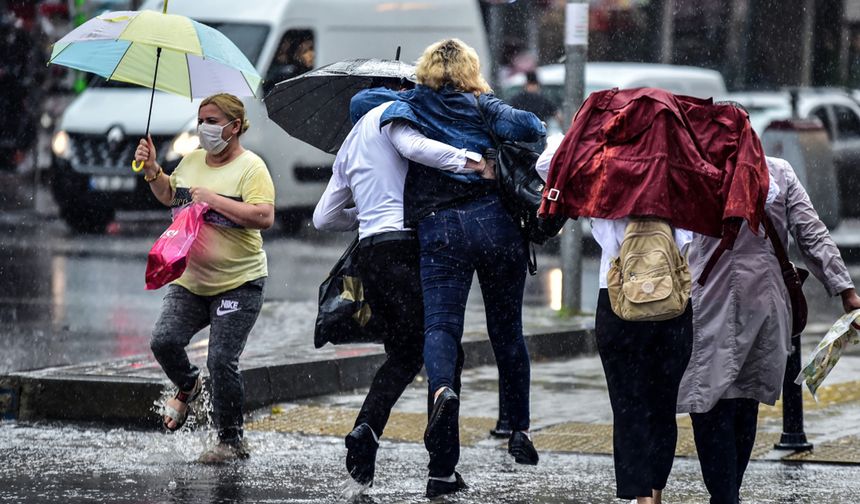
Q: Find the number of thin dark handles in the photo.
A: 1